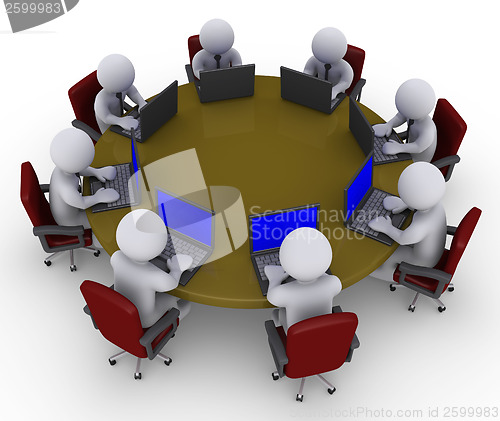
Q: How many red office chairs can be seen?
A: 8